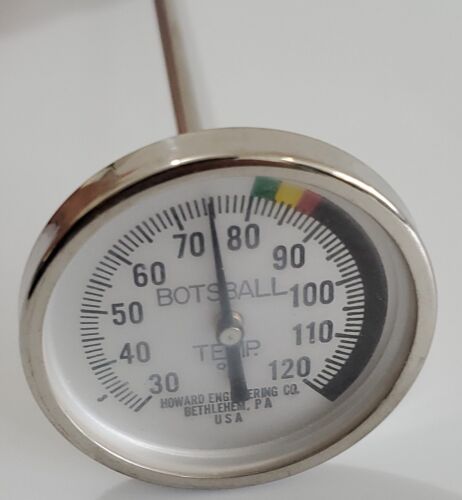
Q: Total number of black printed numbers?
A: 10